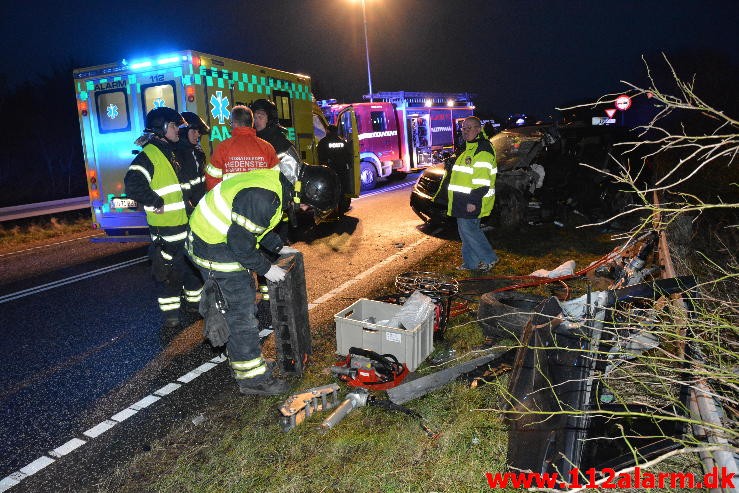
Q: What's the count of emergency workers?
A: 7